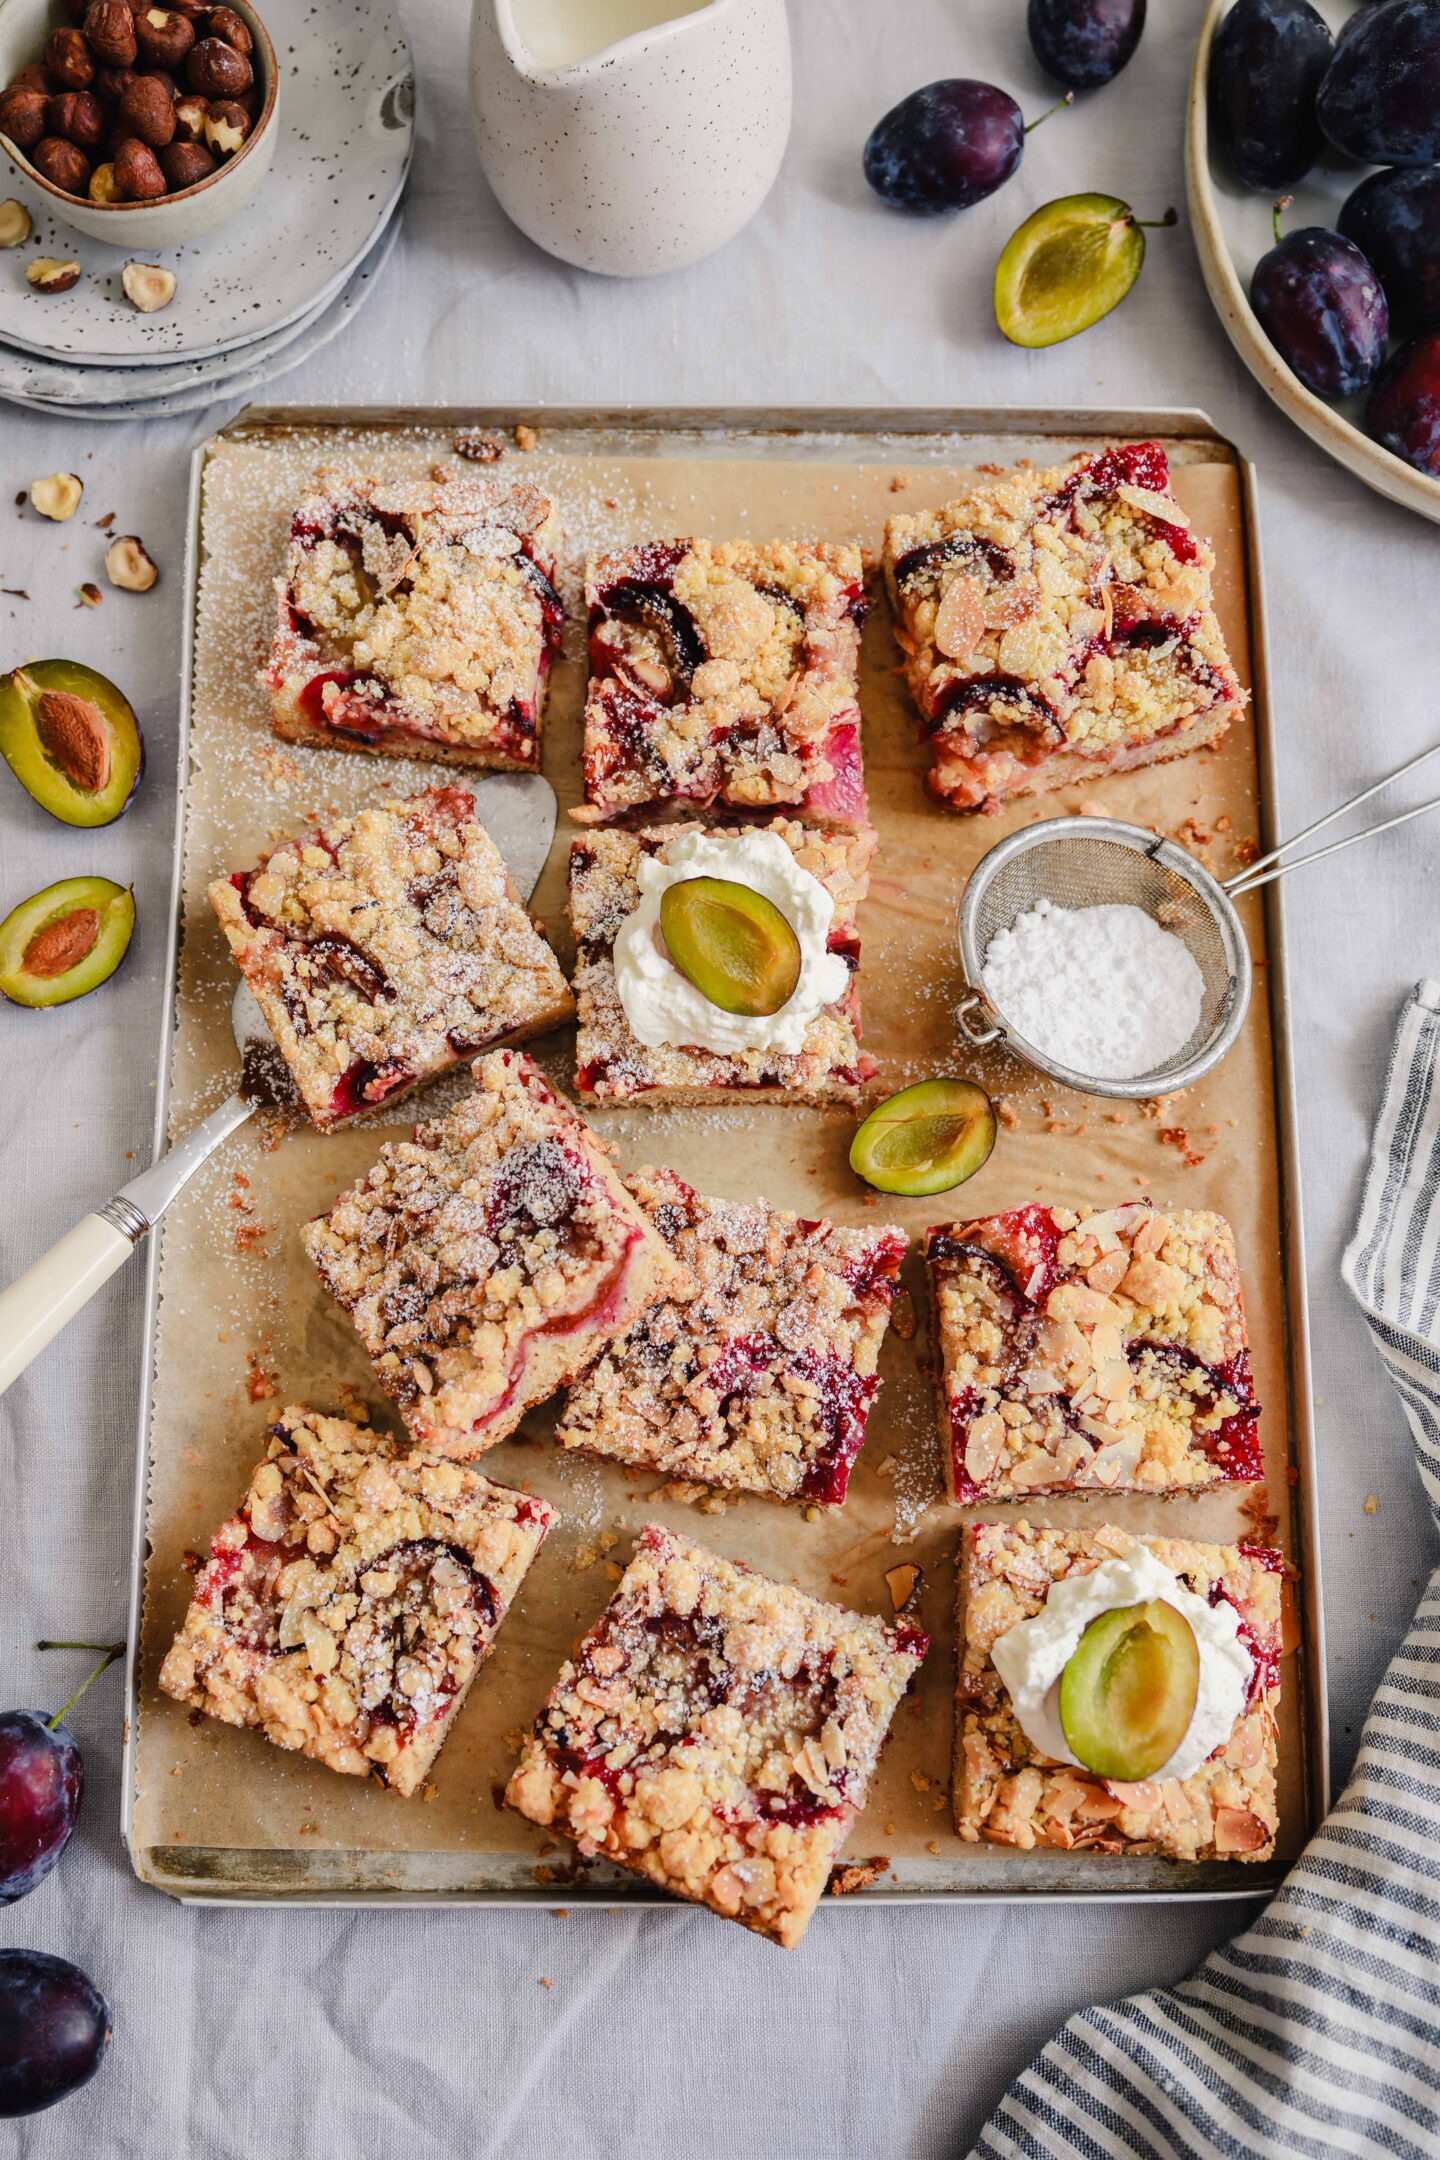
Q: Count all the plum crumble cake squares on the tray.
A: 11